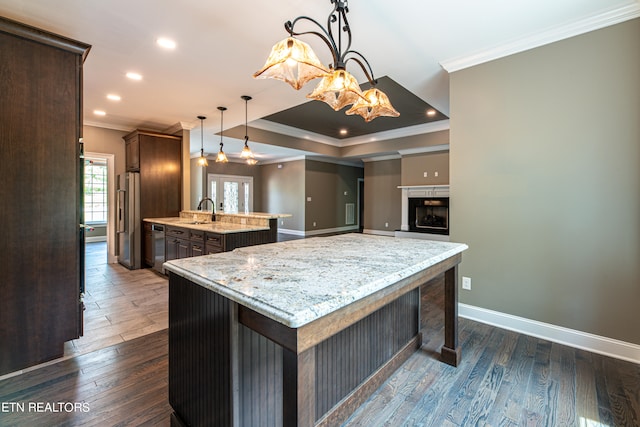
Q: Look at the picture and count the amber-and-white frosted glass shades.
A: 6